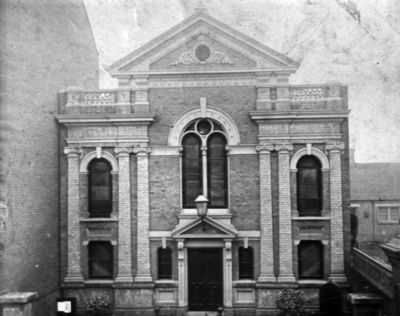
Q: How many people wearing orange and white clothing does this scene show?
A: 0